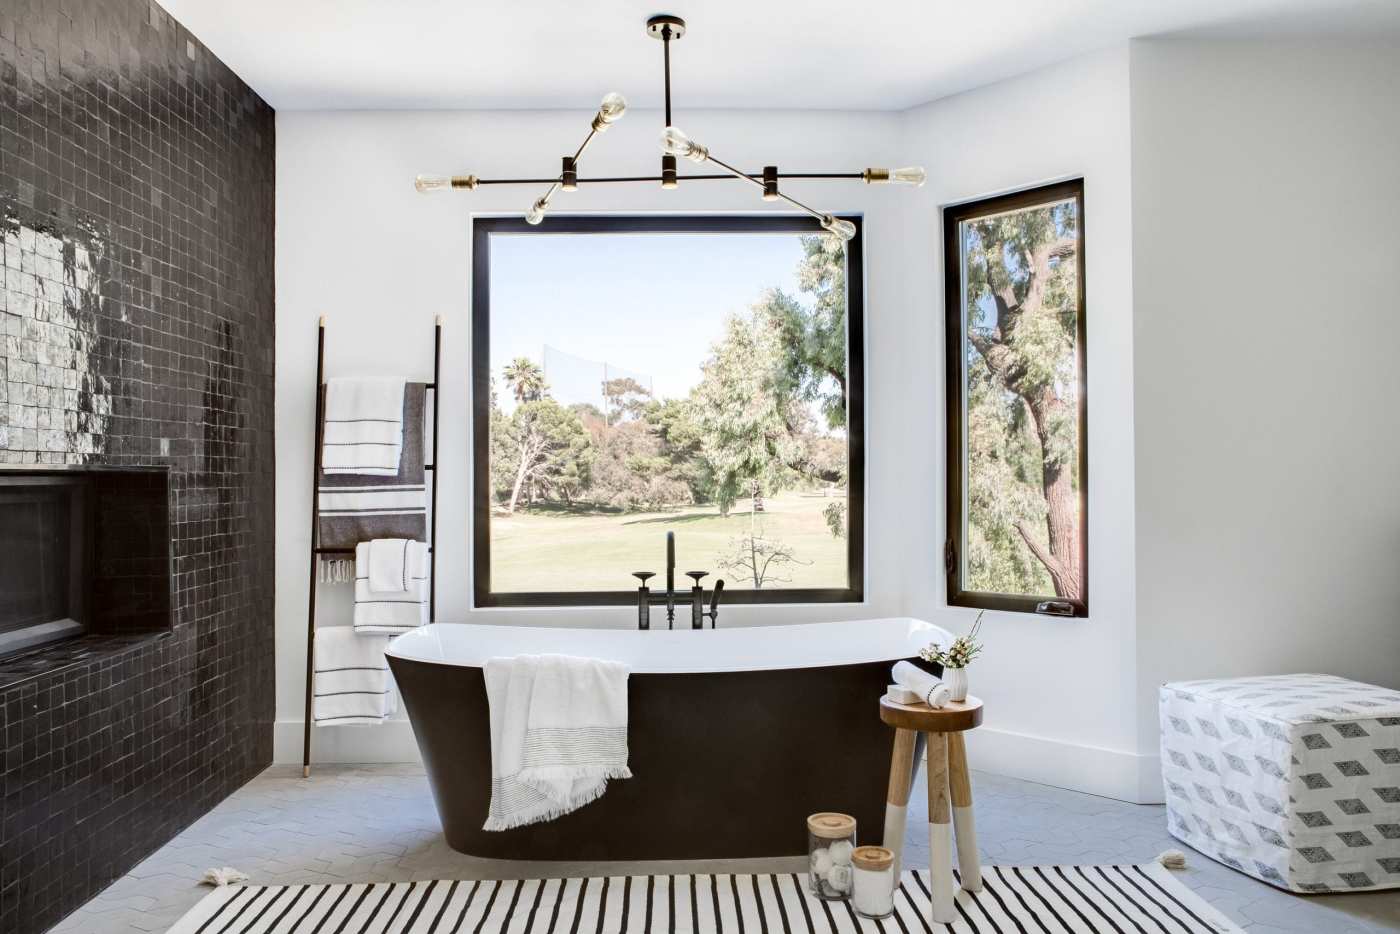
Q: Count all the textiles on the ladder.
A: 5